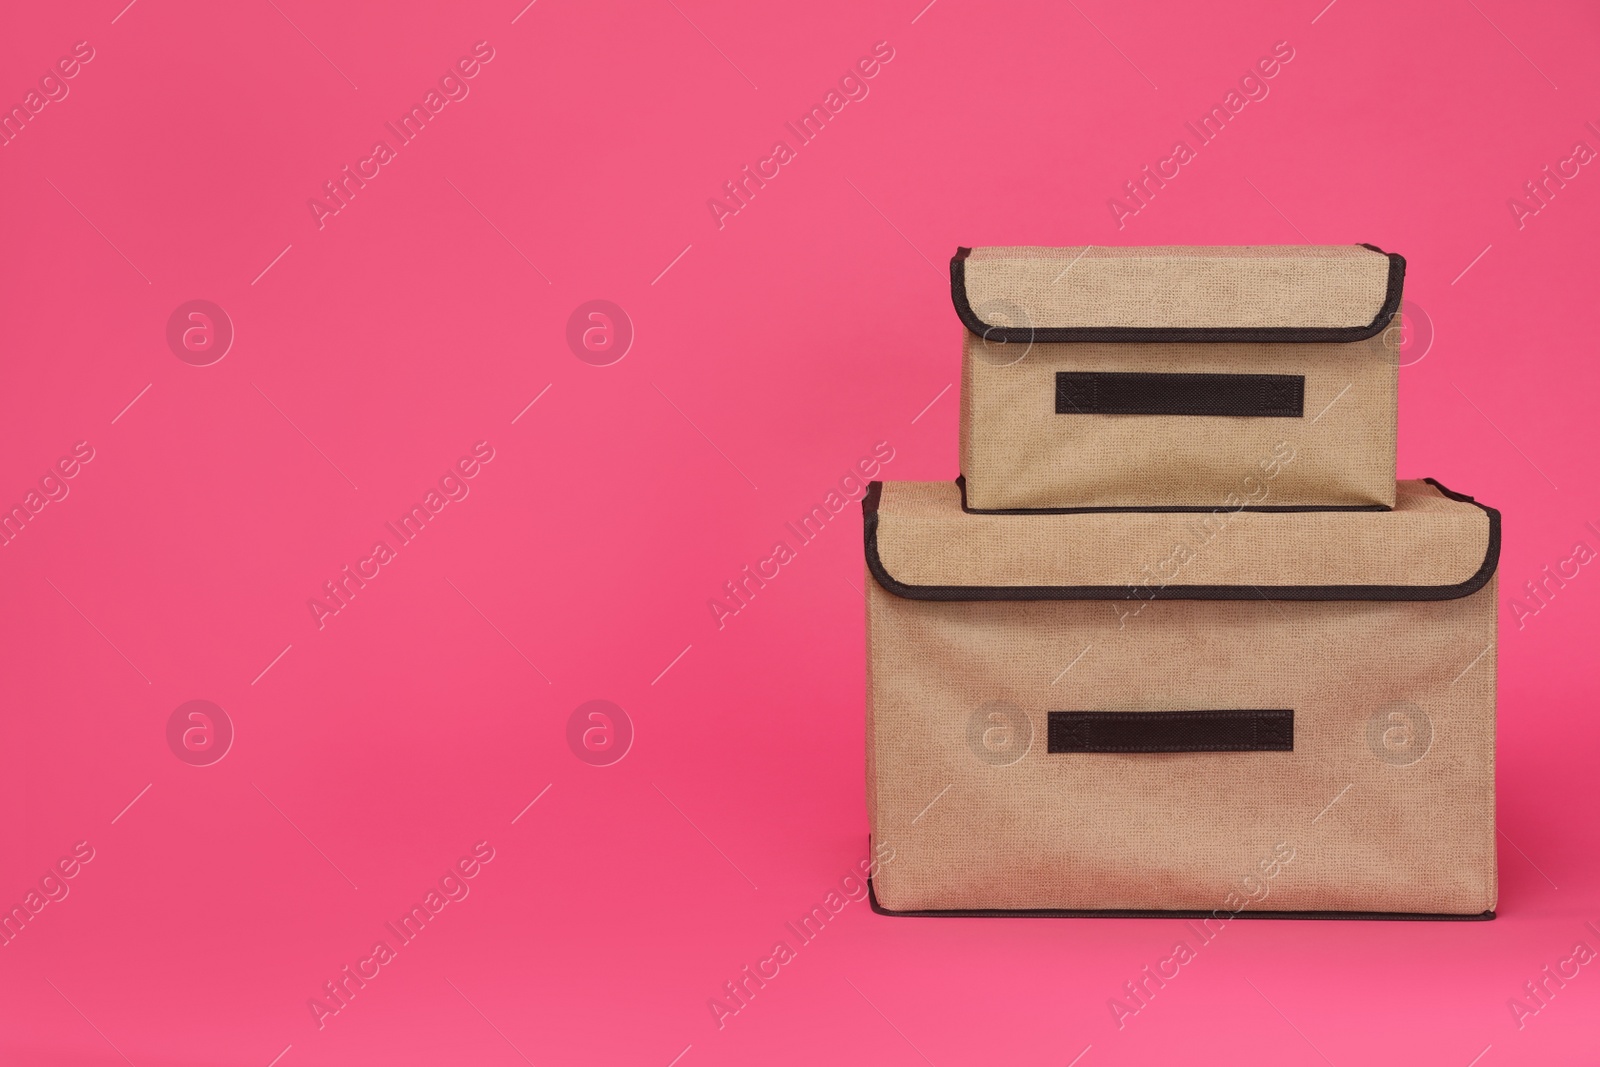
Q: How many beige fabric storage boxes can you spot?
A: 2